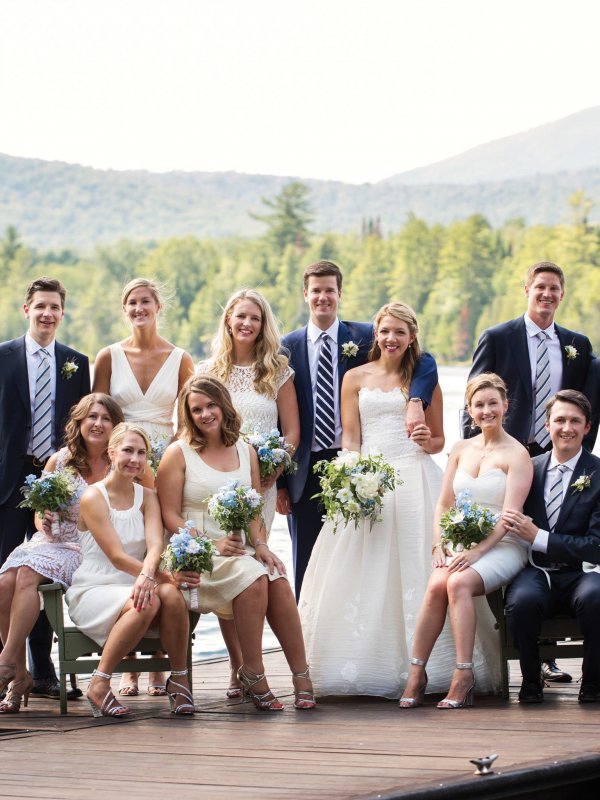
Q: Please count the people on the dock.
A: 11